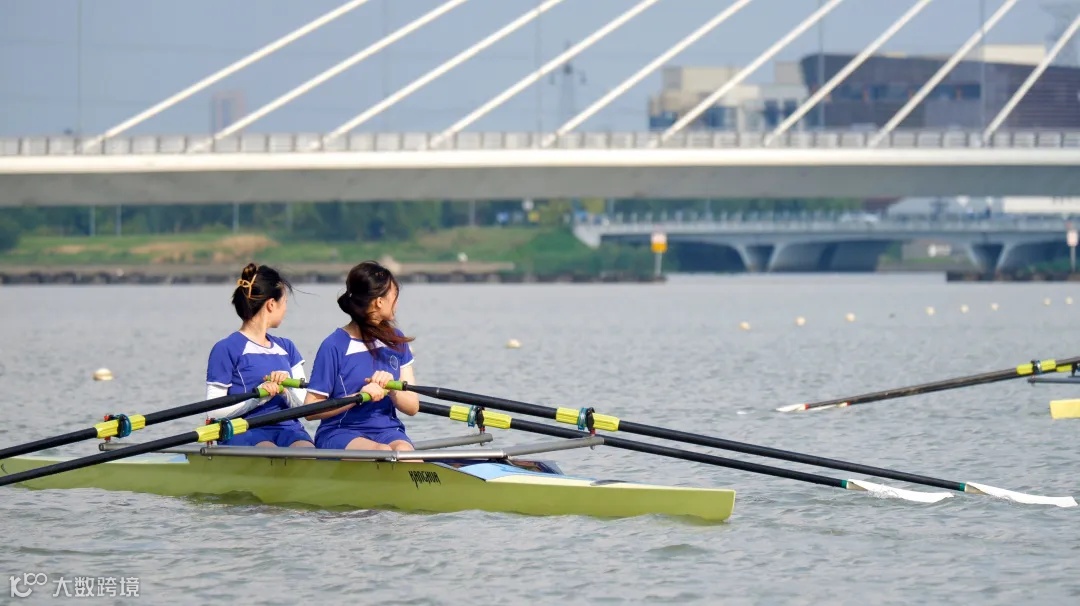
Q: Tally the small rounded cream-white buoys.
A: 10